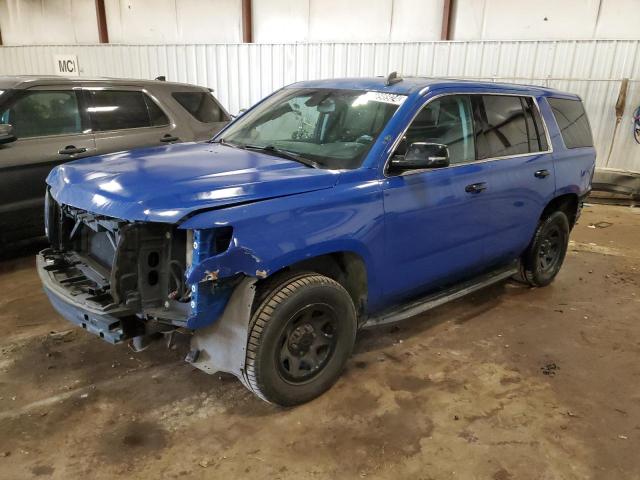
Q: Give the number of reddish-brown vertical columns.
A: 3